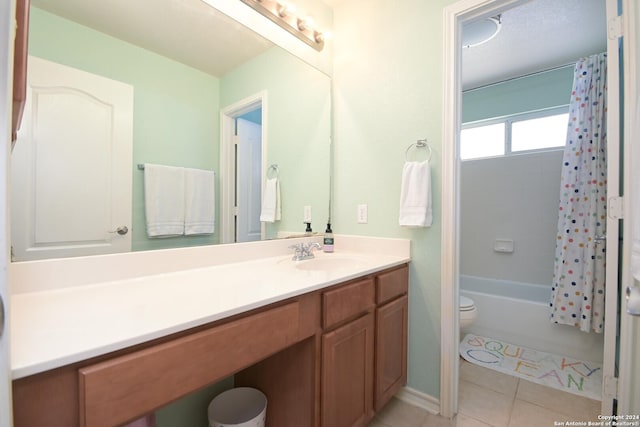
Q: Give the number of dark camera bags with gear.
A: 0